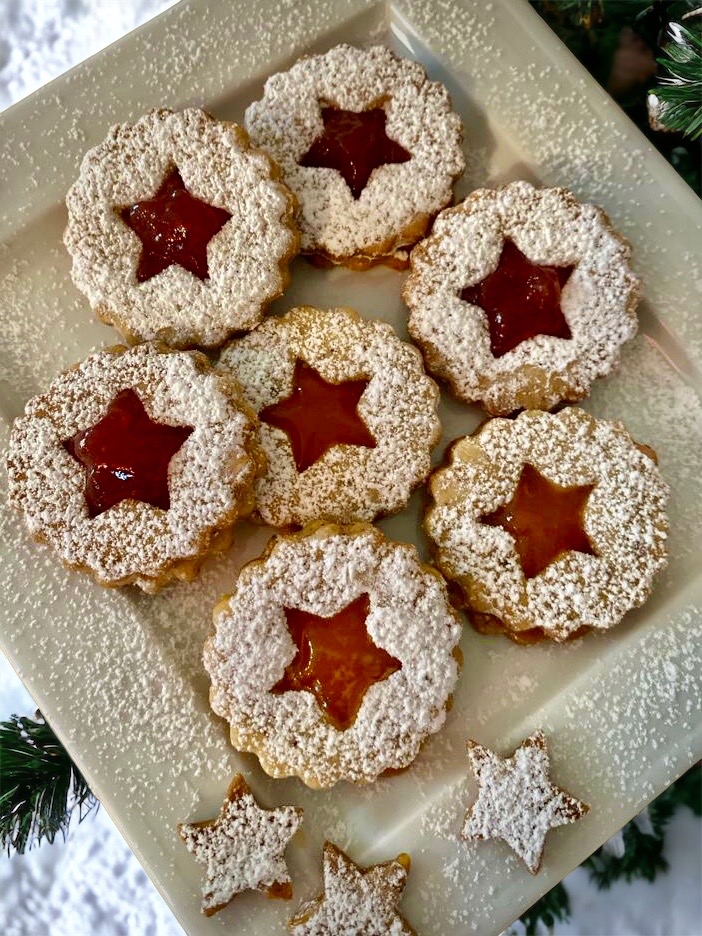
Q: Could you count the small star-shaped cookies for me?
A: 3